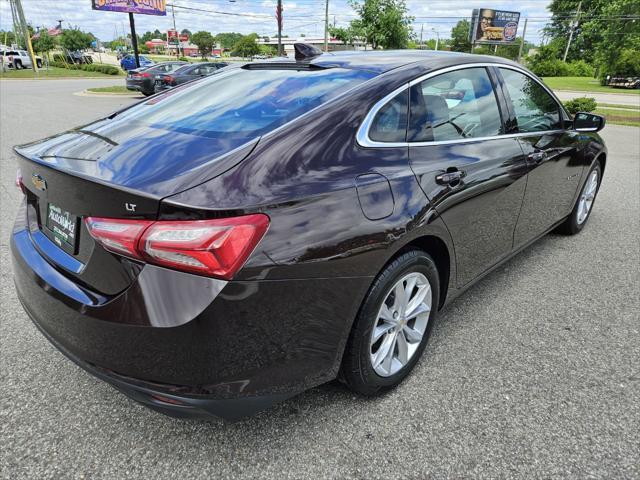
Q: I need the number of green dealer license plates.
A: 1